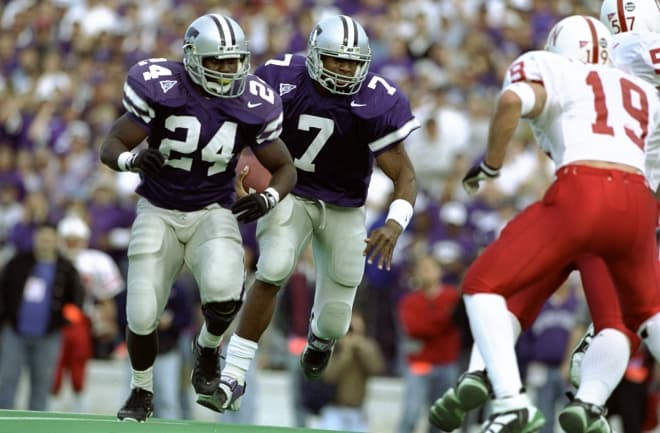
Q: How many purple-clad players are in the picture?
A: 2